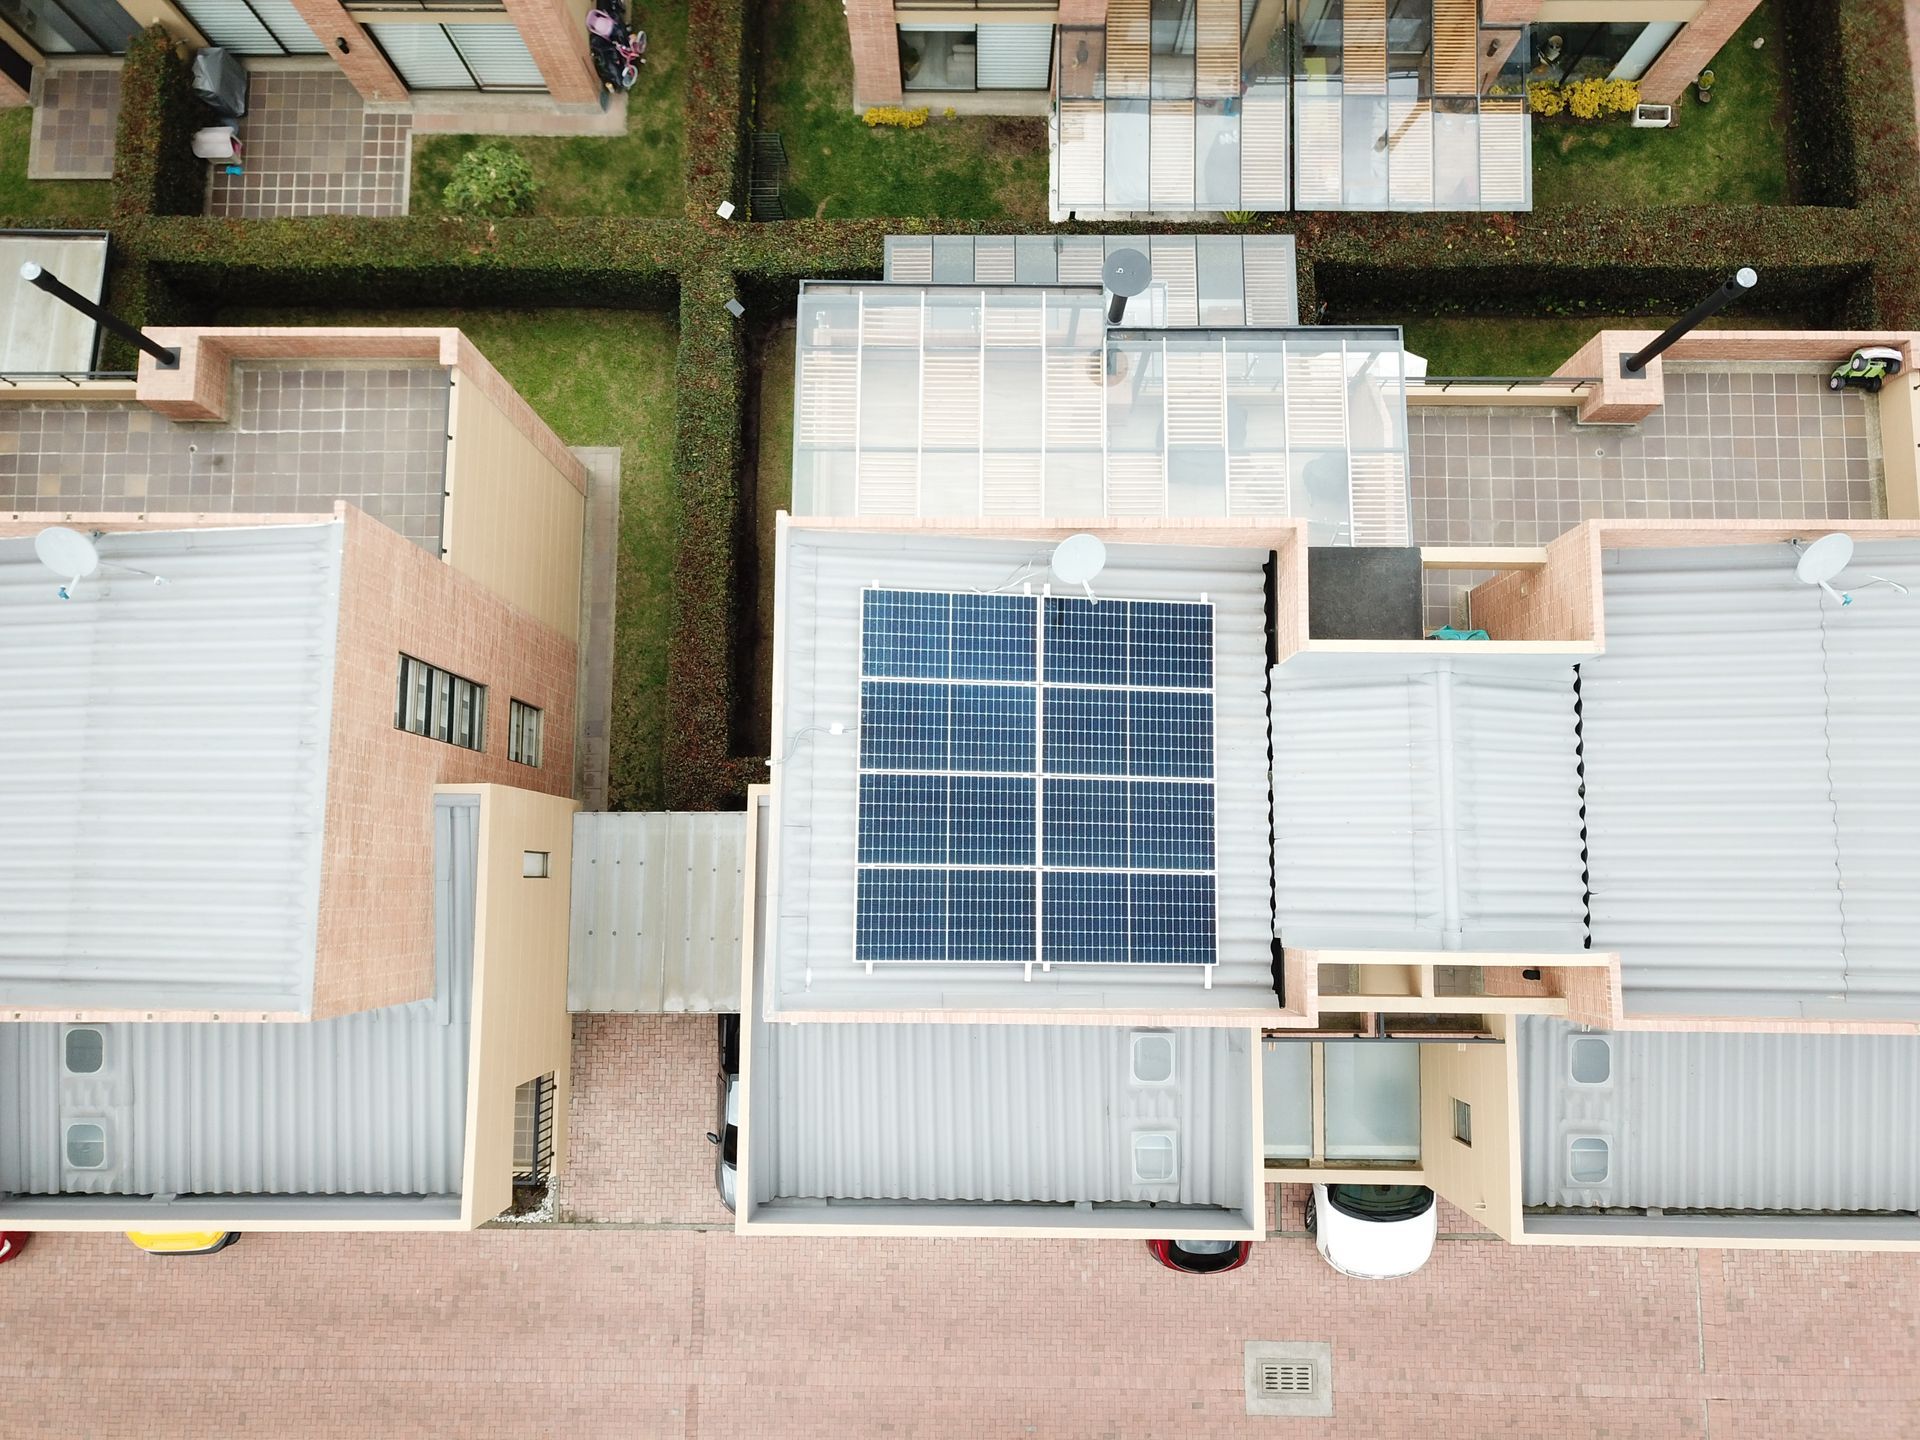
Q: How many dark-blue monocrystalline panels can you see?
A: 8